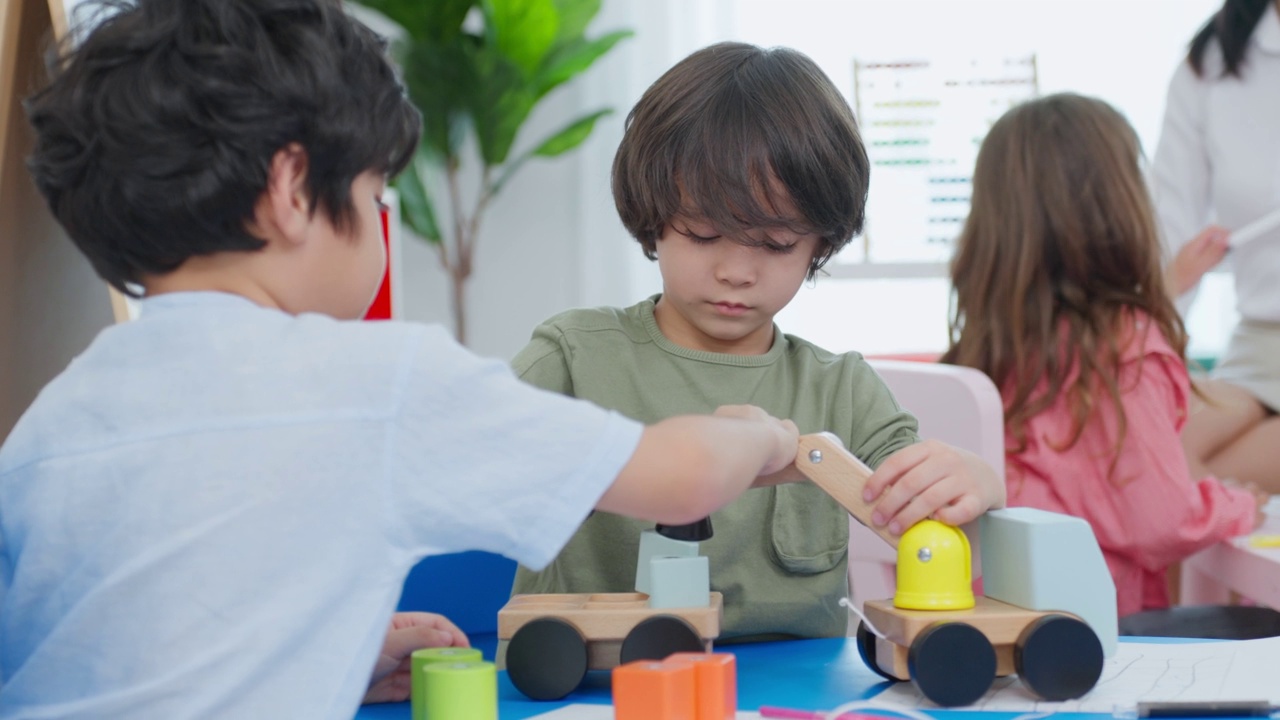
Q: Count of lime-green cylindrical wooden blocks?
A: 2